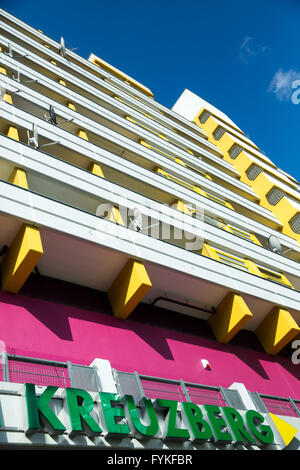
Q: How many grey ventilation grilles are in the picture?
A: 6